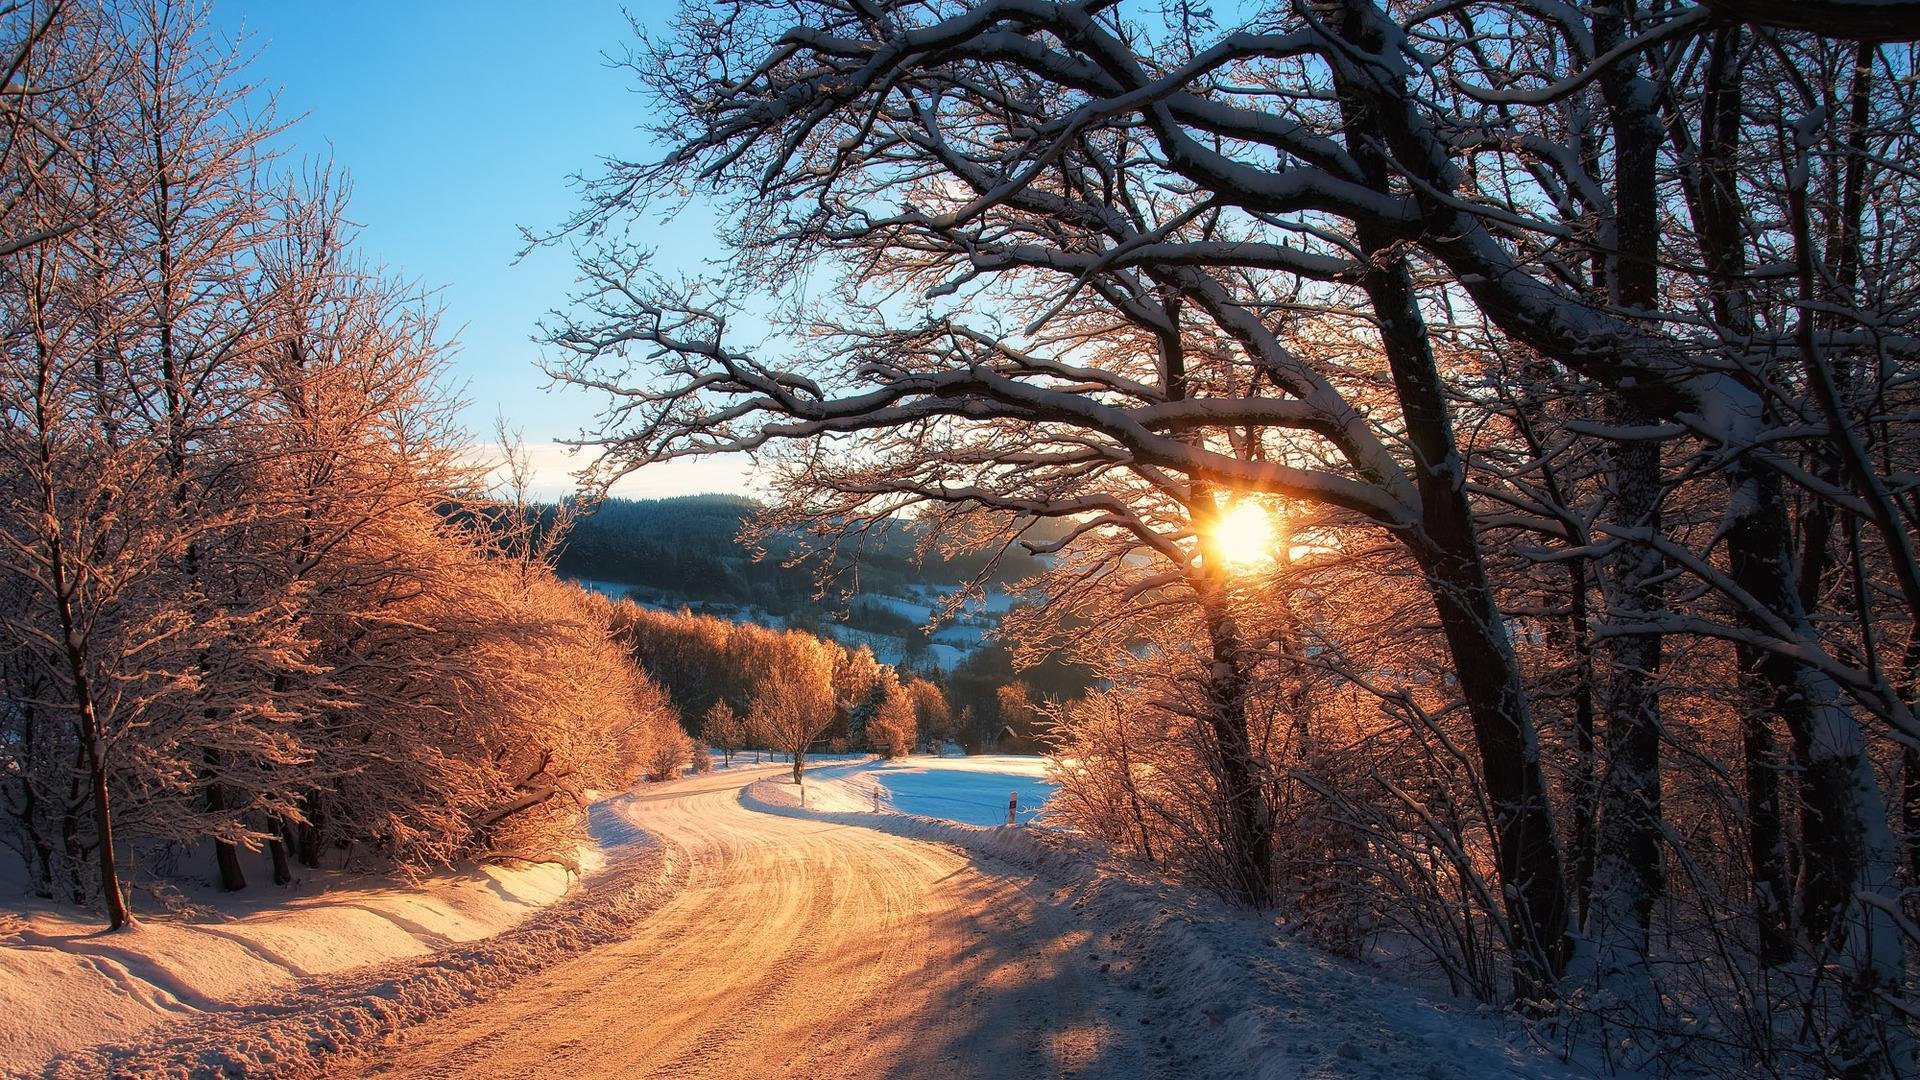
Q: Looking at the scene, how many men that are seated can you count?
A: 0